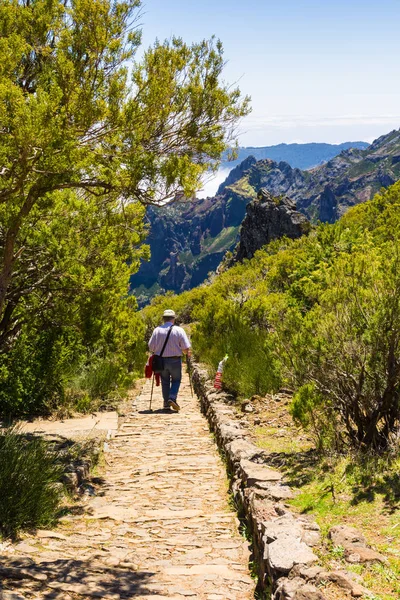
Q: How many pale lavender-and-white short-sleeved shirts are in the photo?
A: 1